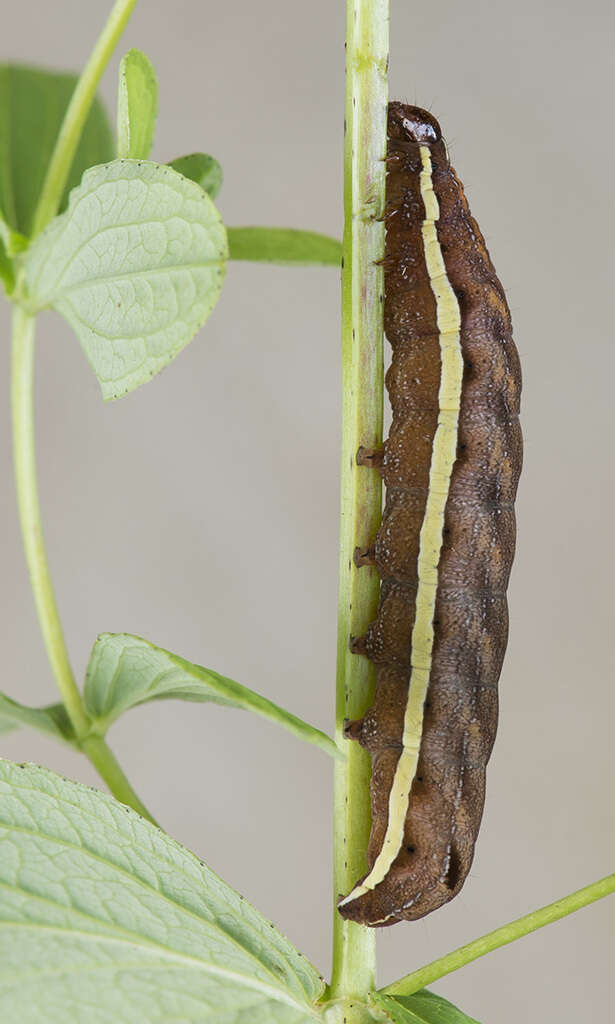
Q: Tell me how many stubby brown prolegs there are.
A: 4